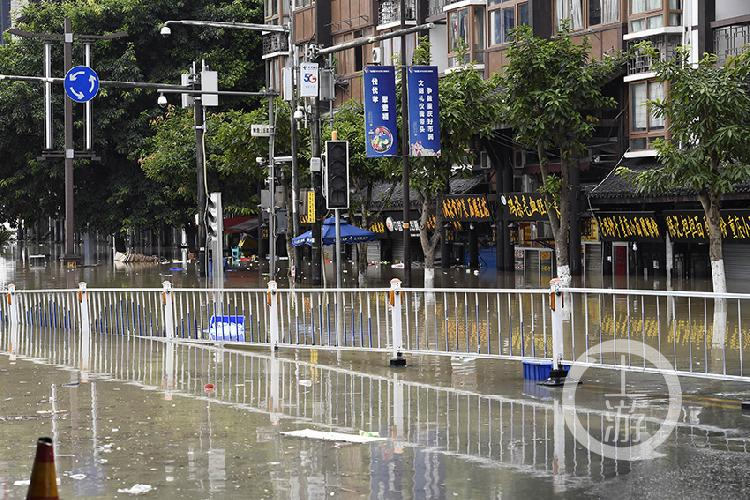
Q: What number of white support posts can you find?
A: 6